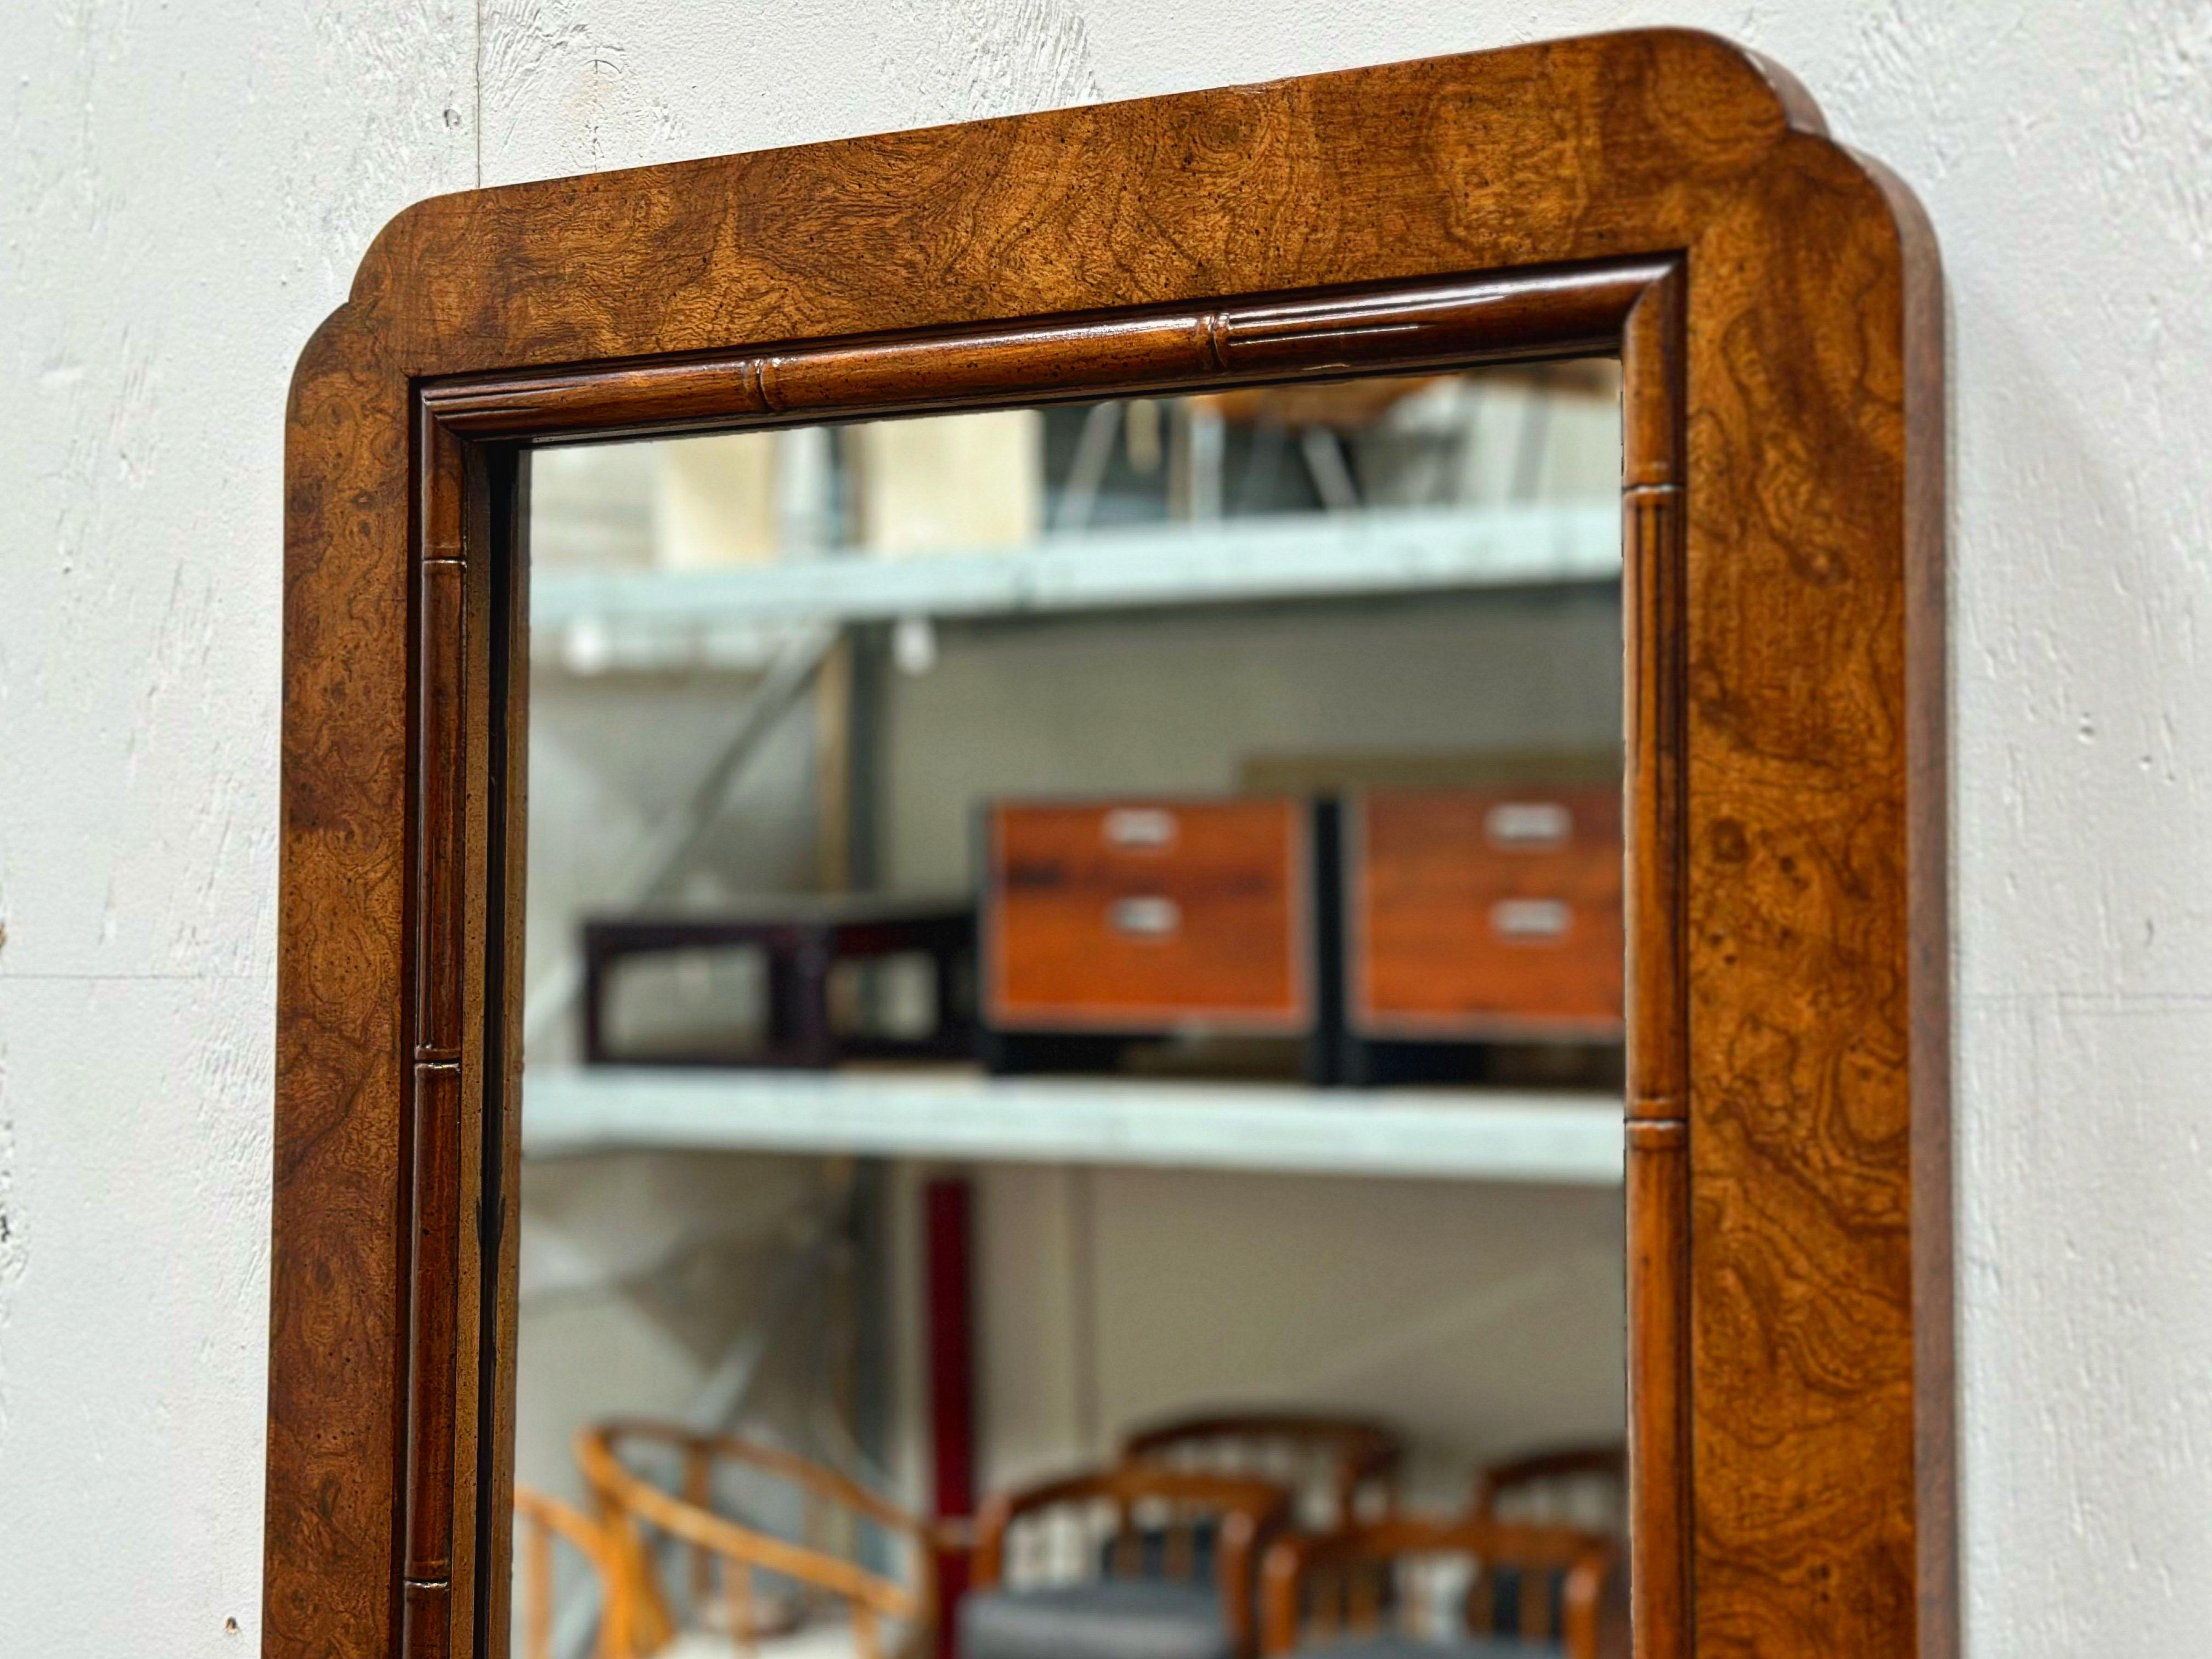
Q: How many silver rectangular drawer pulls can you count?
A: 4